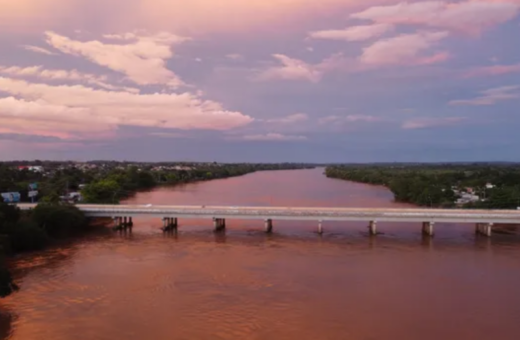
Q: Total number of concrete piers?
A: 8